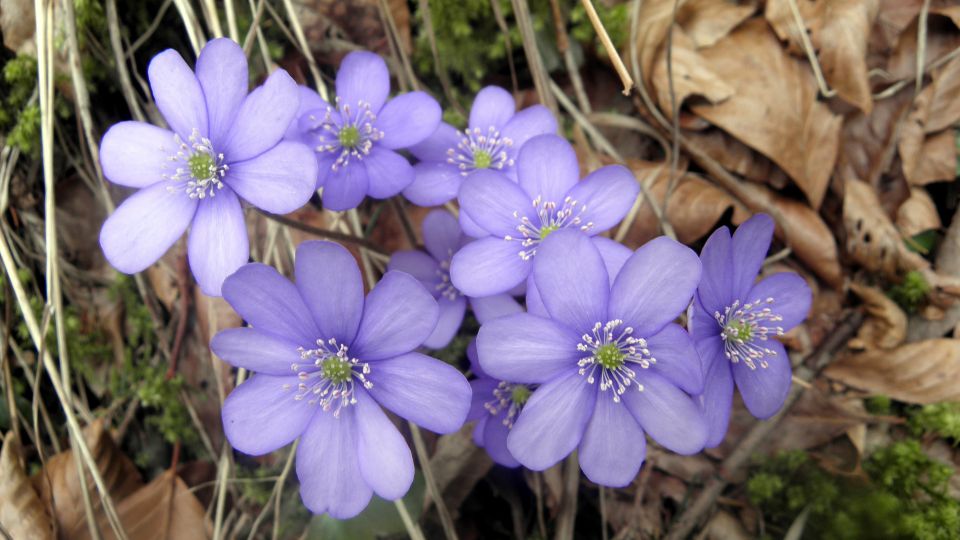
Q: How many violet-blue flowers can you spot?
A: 9